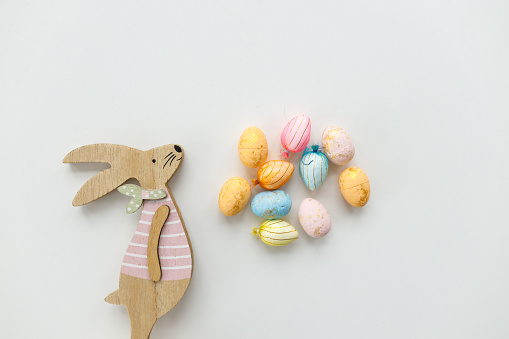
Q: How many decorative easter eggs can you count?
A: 10